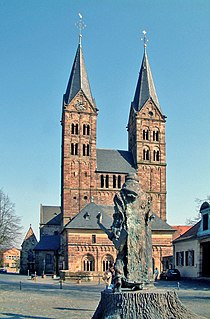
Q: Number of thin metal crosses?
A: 2